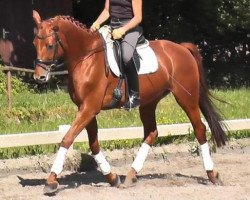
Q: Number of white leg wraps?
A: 4